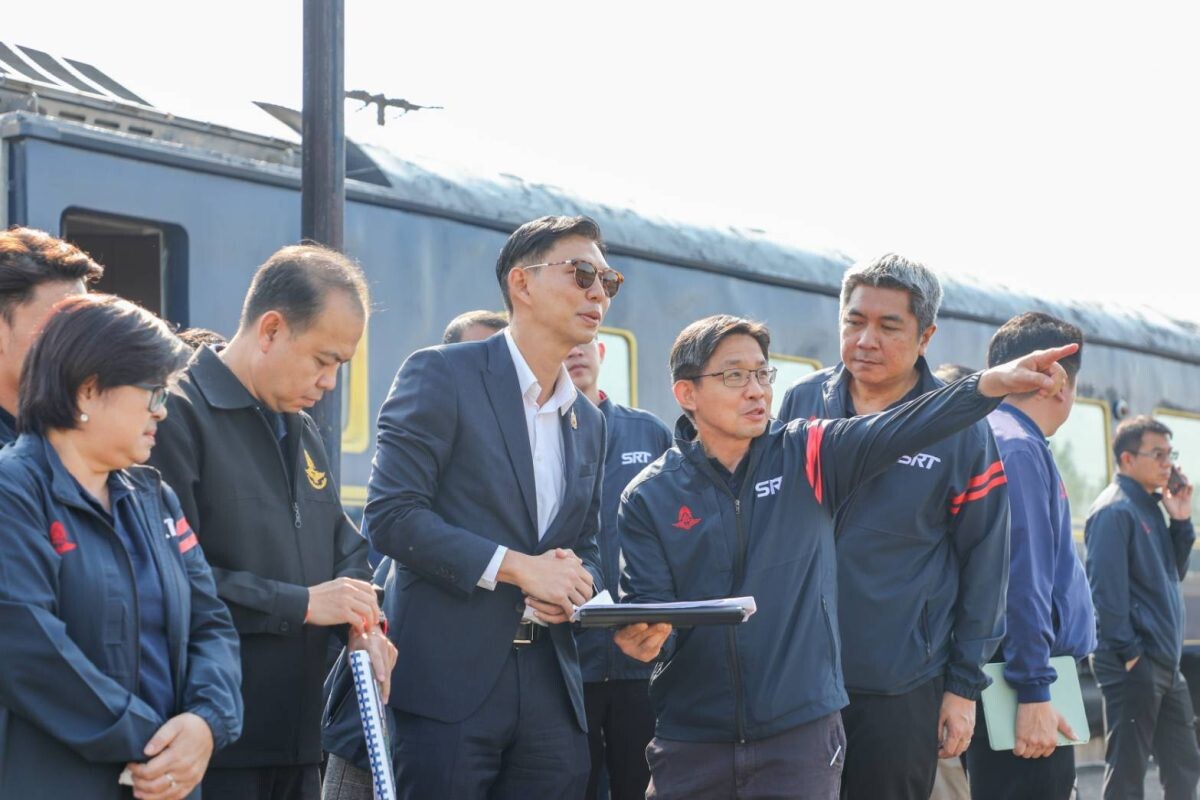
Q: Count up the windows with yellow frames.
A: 5